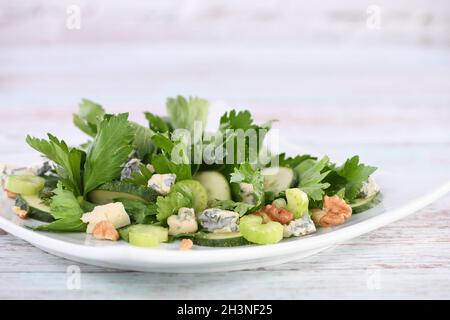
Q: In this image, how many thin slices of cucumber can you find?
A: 6